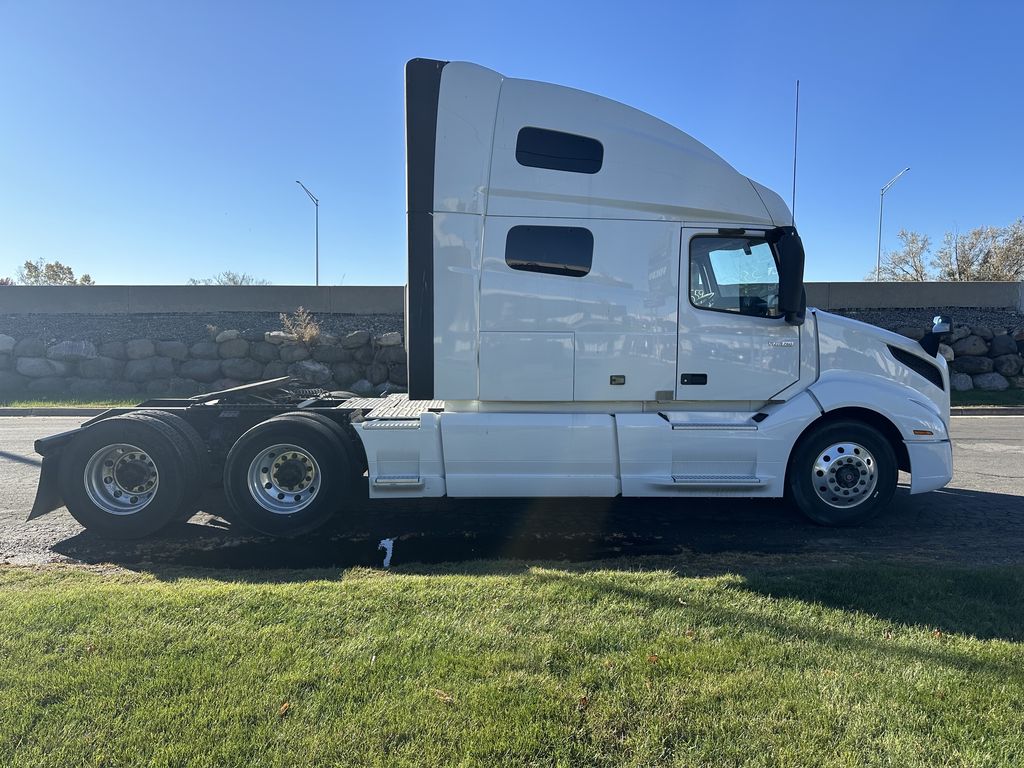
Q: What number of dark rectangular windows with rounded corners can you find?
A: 2